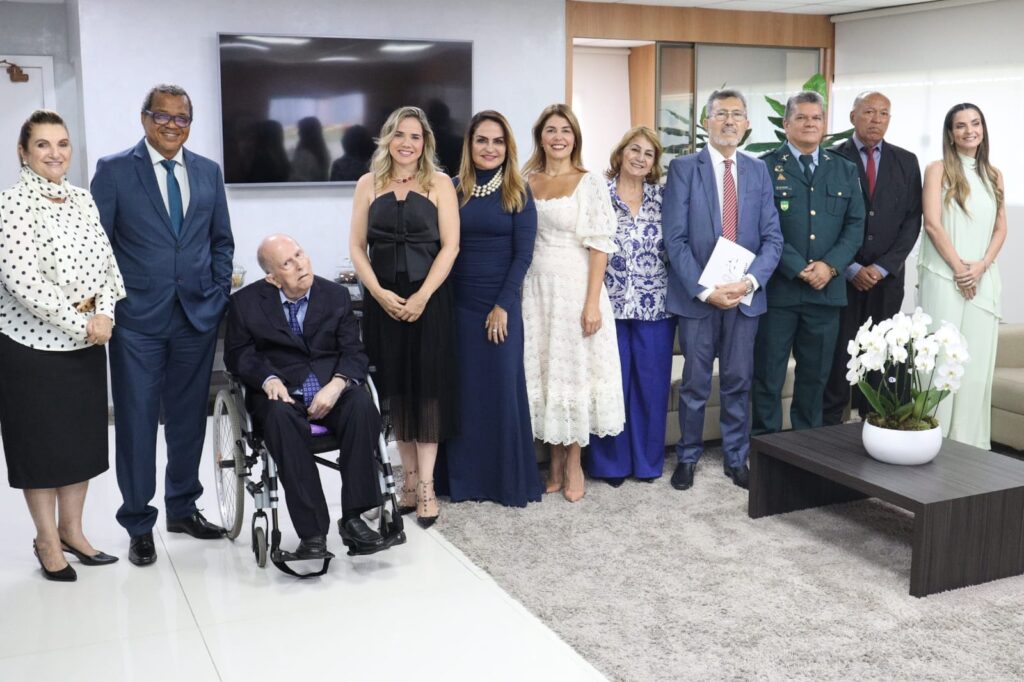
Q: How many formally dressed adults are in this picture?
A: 11